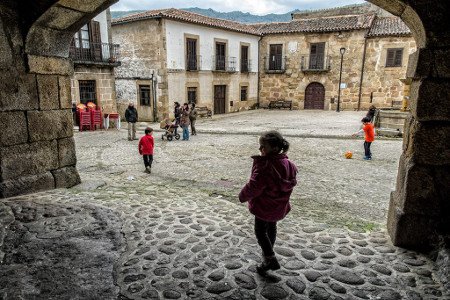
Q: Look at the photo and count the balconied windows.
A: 6